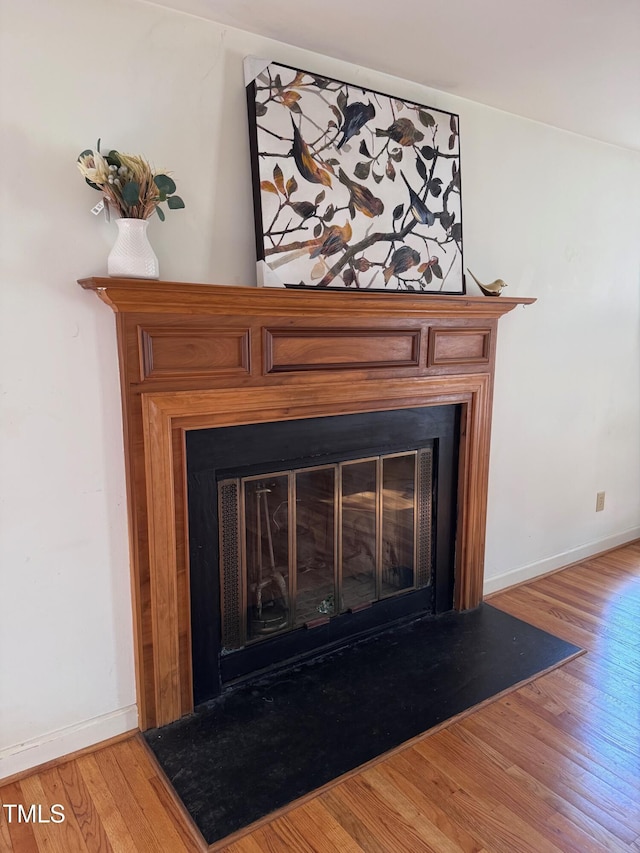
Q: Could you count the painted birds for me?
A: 7